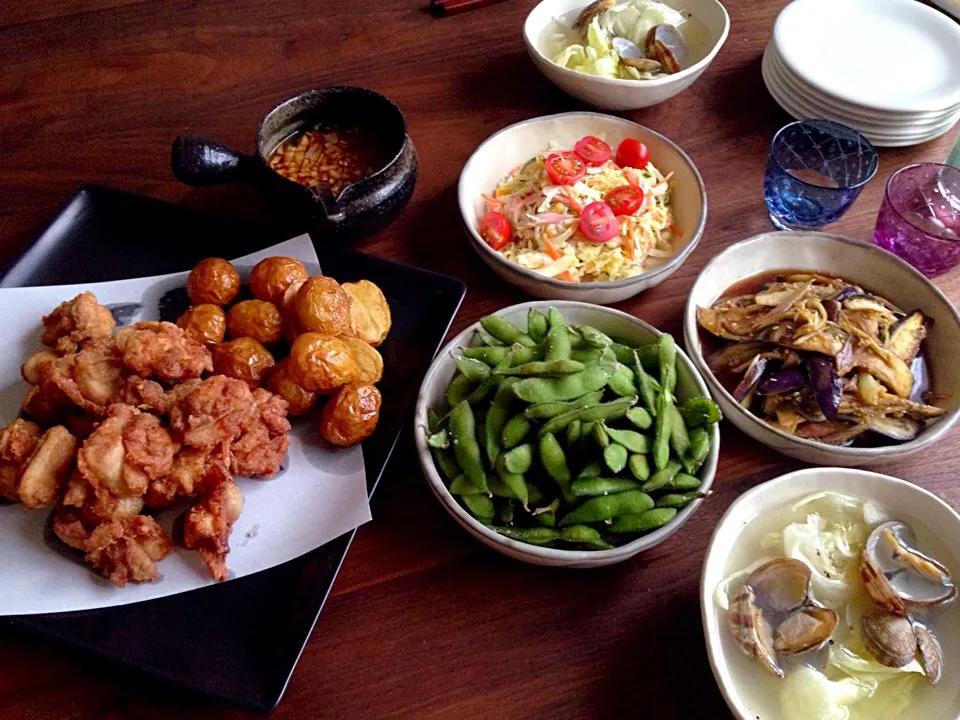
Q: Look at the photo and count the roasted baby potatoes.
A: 12